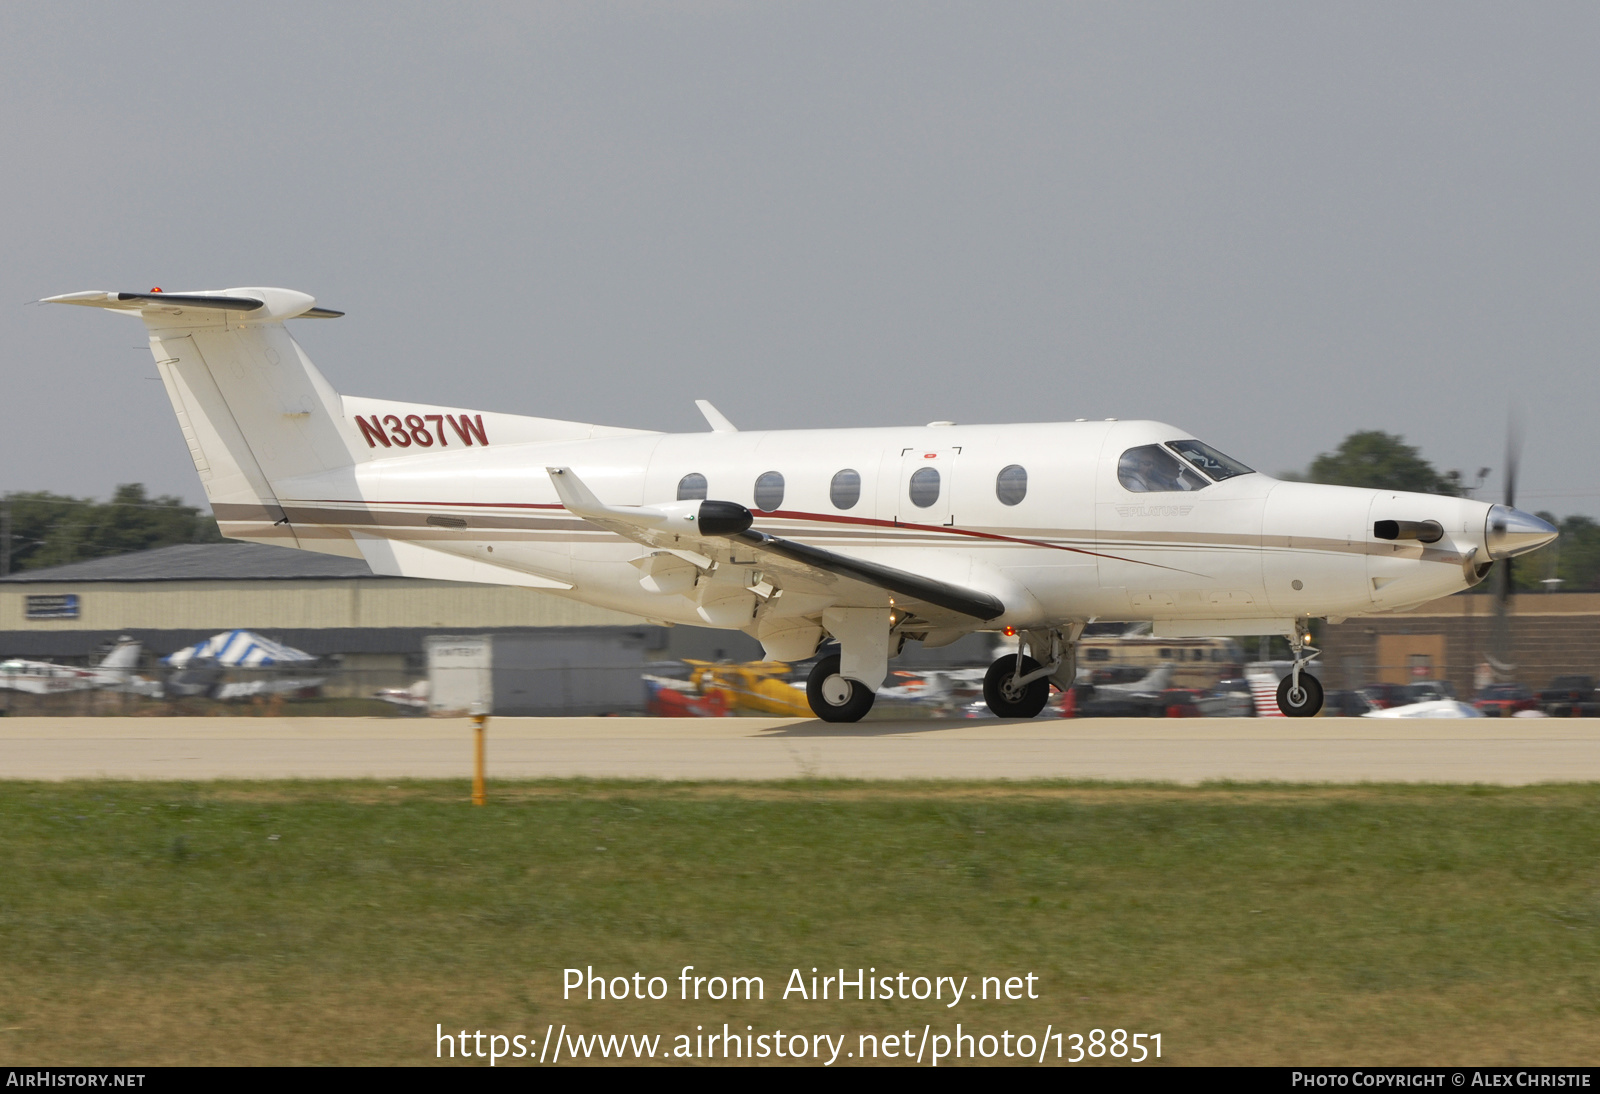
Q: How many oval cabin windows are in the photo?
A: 5